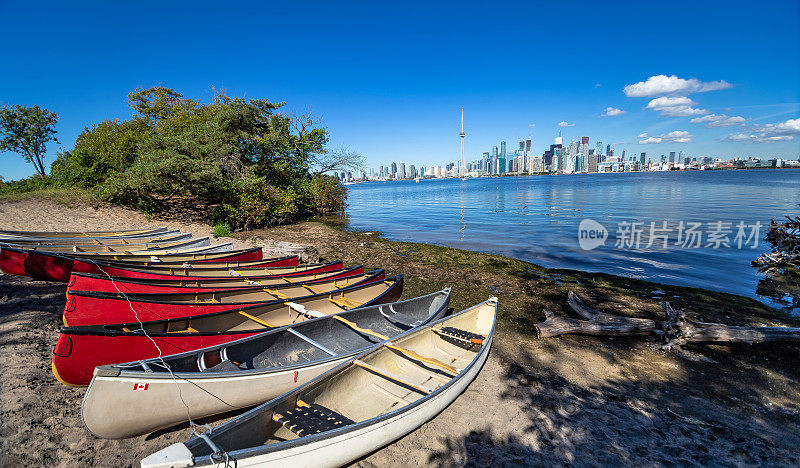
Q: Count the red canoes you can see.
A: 6